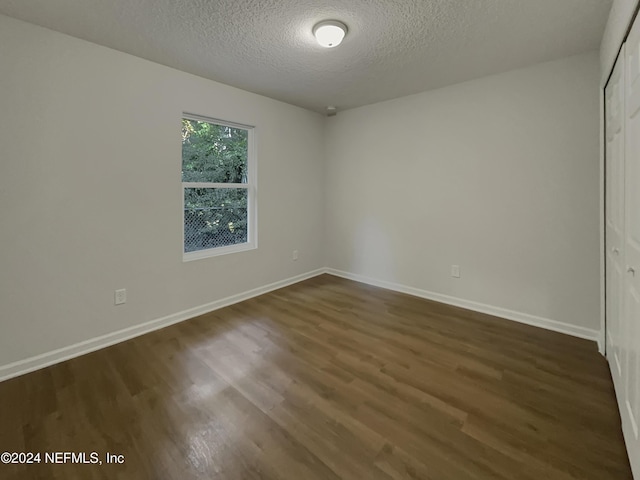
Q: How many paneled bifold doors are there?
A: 2